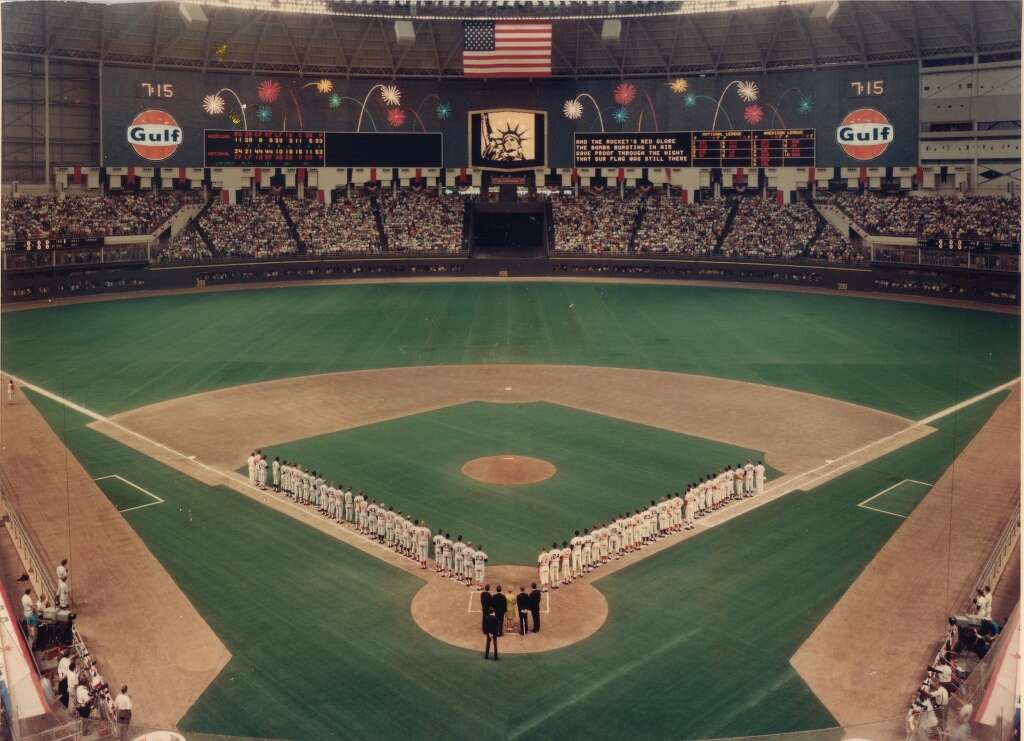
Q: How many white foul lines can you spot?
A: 2